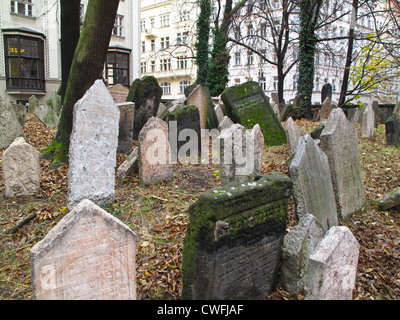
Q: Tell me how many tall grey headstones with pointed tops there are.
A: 3